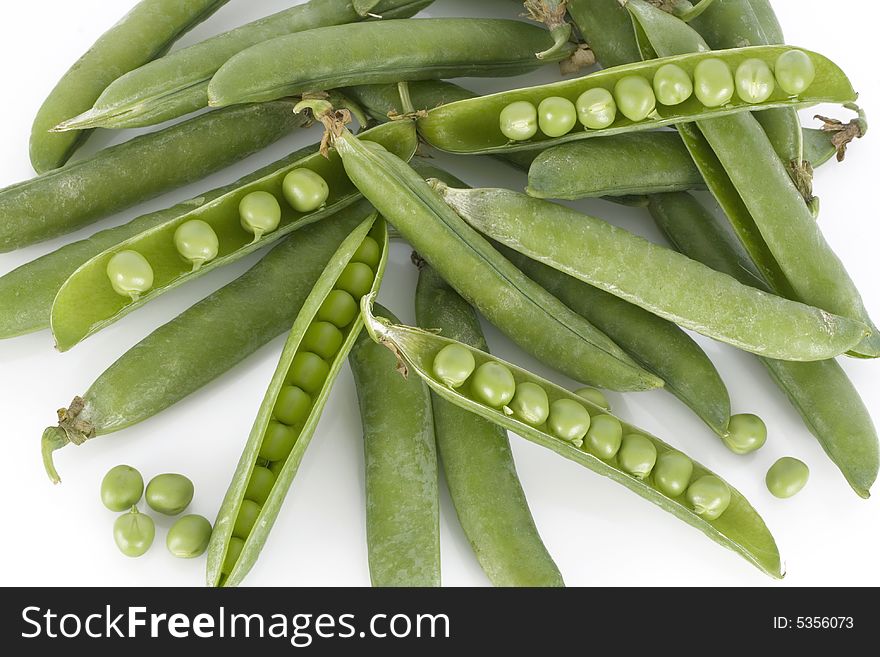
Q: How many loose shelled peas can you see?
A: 7